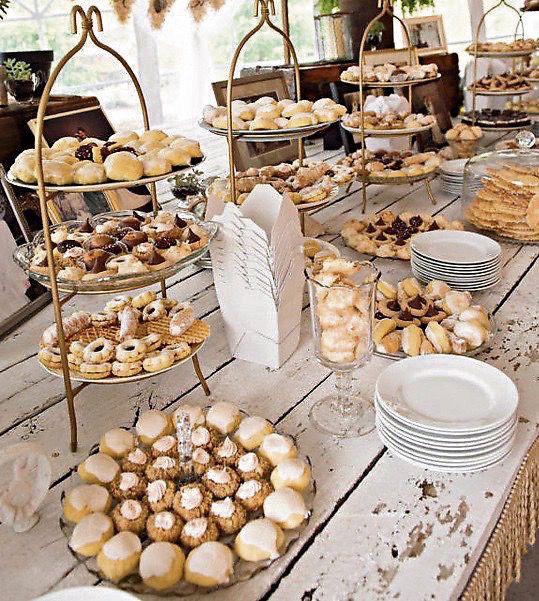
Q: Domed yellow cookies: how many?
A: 15